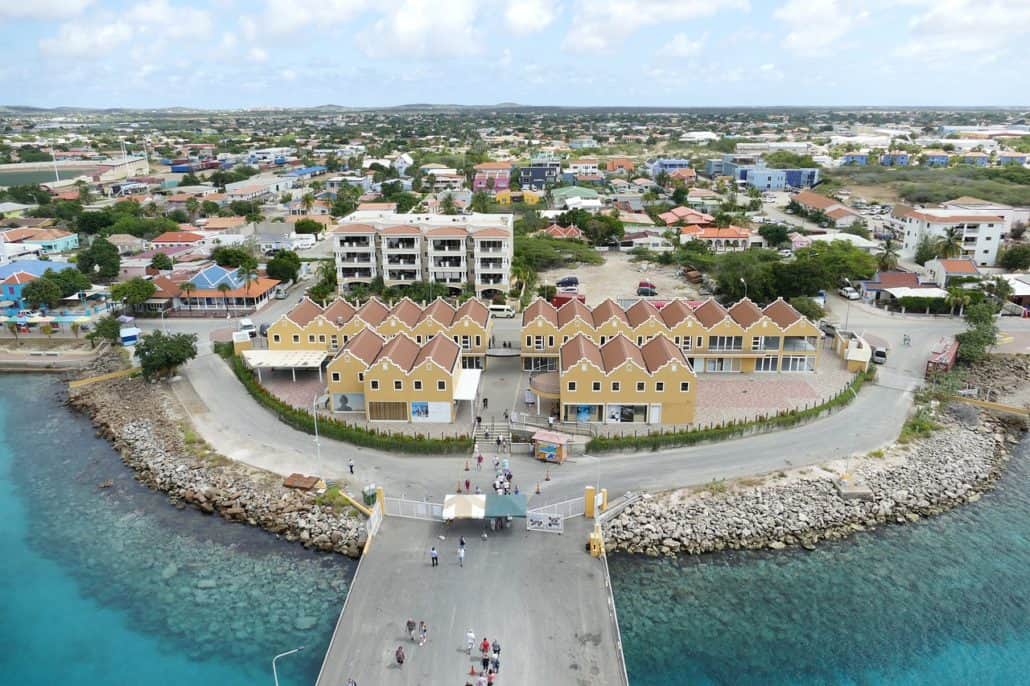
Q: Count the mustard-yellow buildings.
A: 4